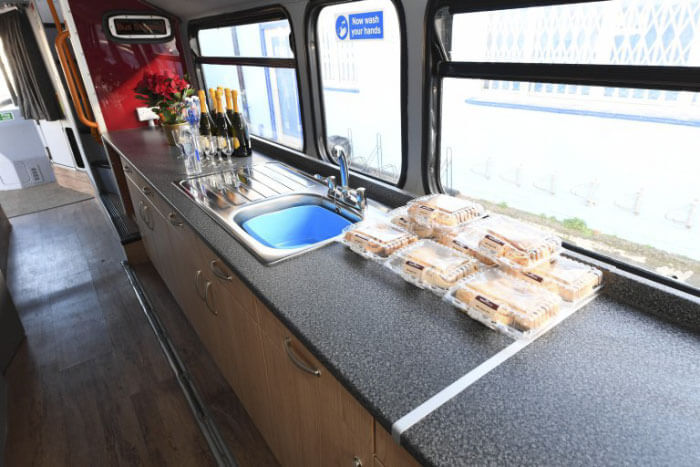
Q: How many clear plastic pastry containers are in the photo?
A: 8